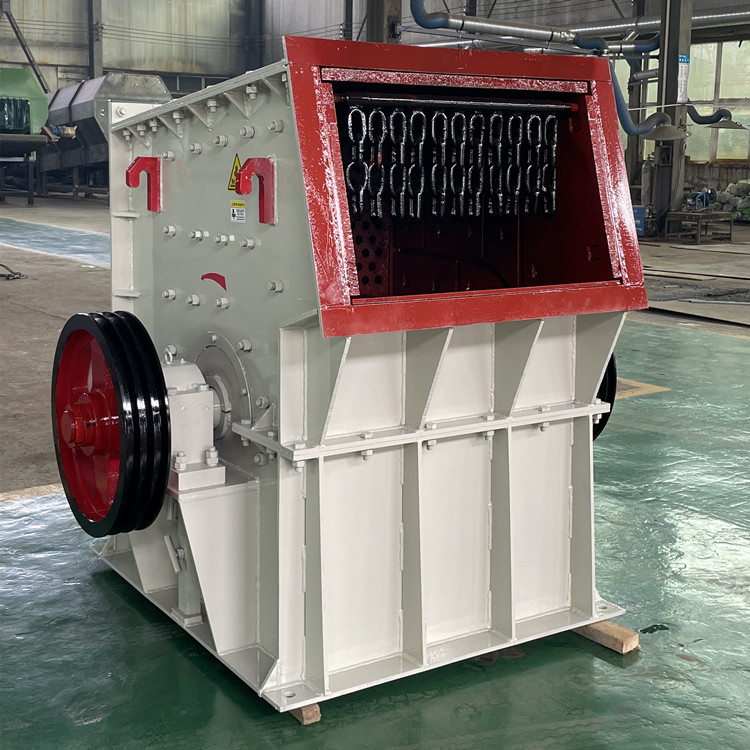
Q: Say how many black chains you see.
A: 11